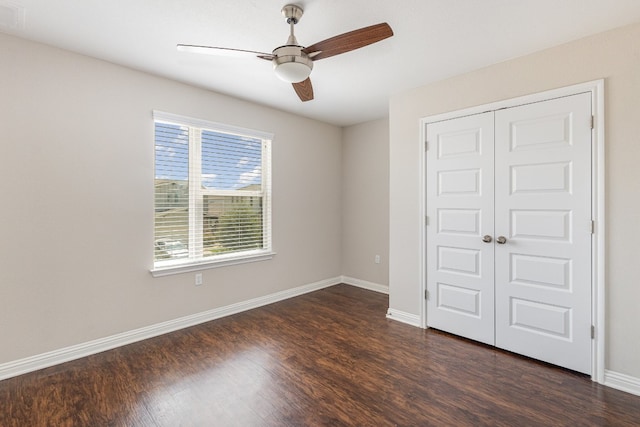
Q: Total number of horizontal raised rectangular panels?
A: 10